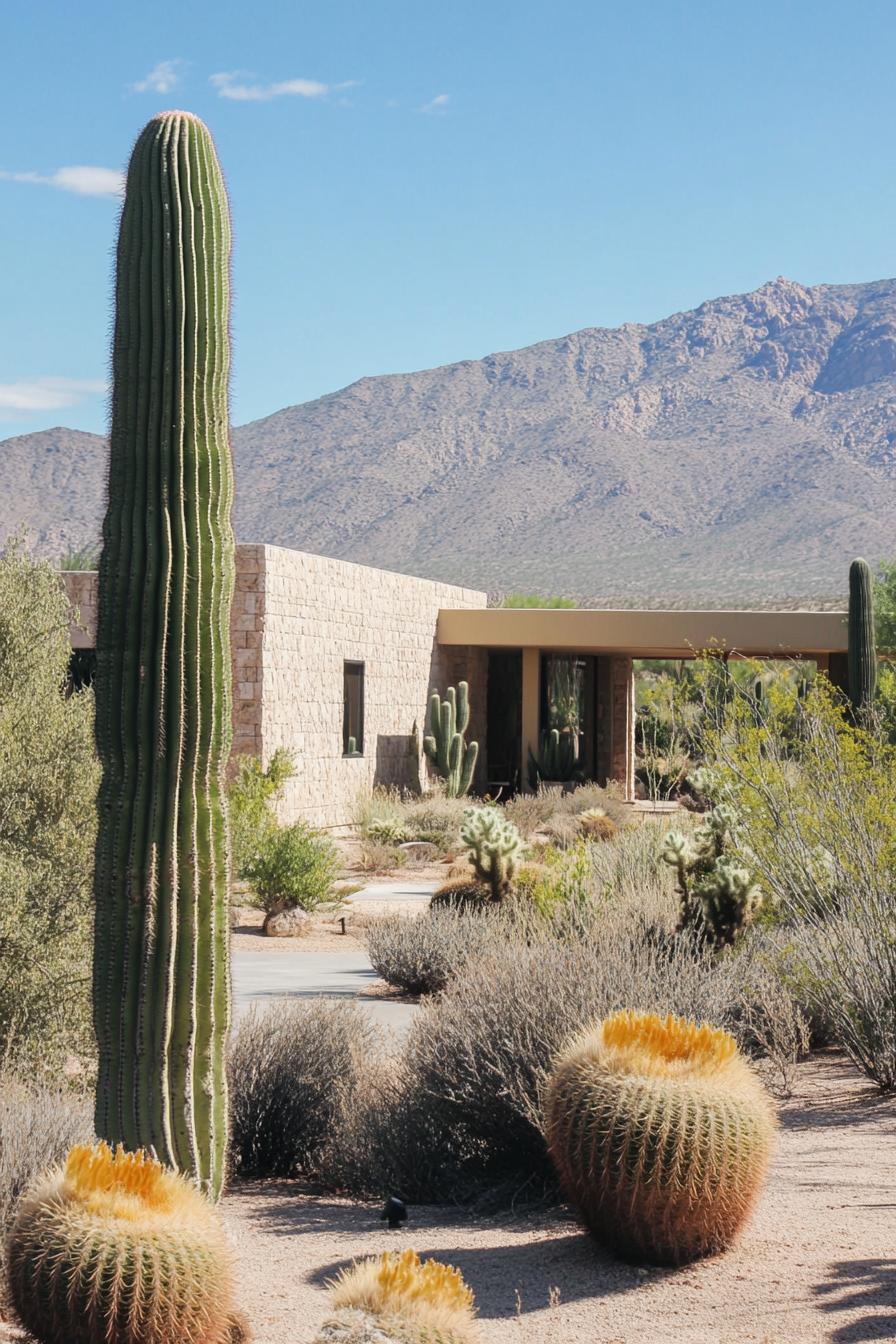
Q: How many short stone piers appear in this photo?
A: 1